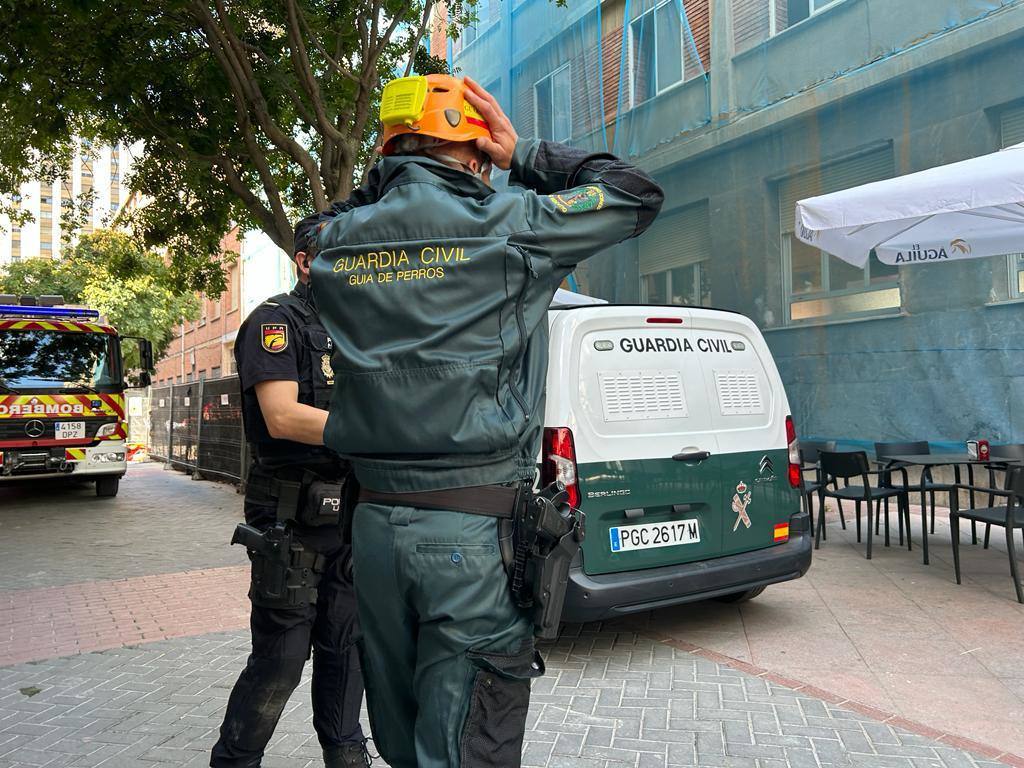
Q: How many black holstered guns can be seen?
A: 2